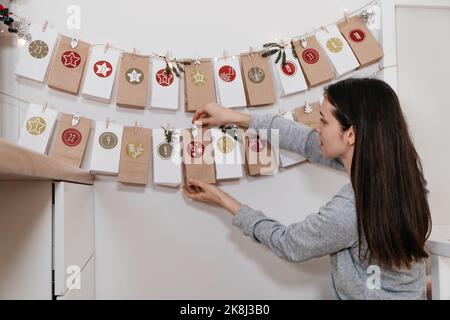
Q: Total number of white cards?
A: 11